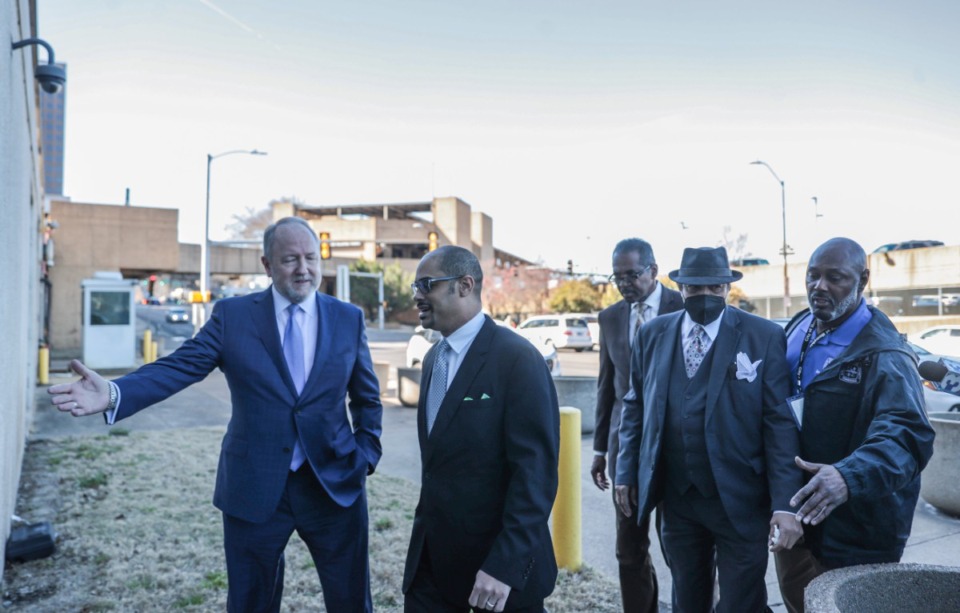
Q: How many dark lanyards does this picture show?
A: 1